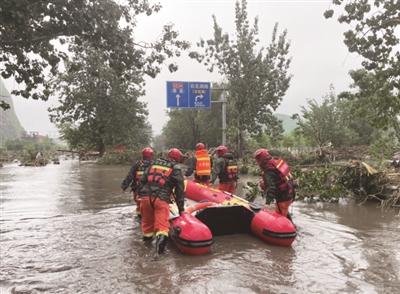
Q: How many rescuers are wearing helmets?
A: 5